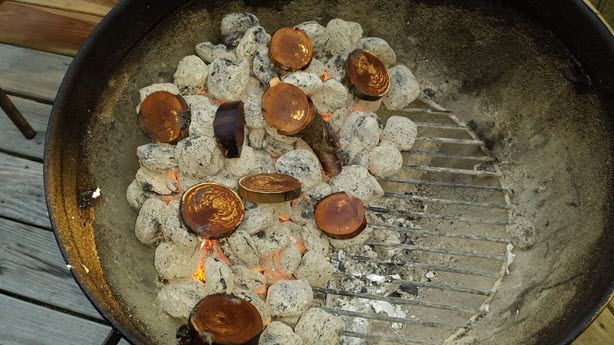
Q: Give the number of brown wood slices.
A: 9